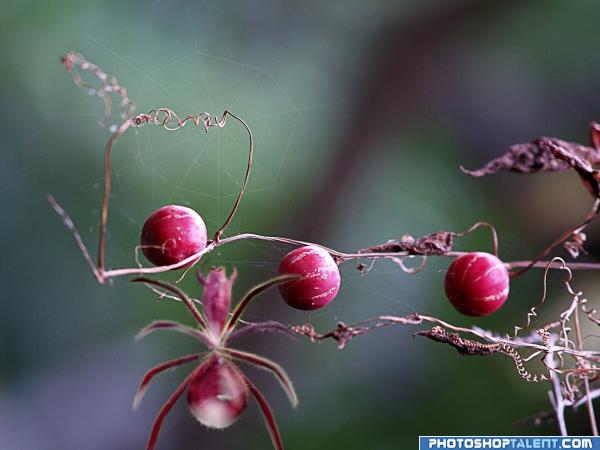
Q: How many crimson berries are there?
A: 3